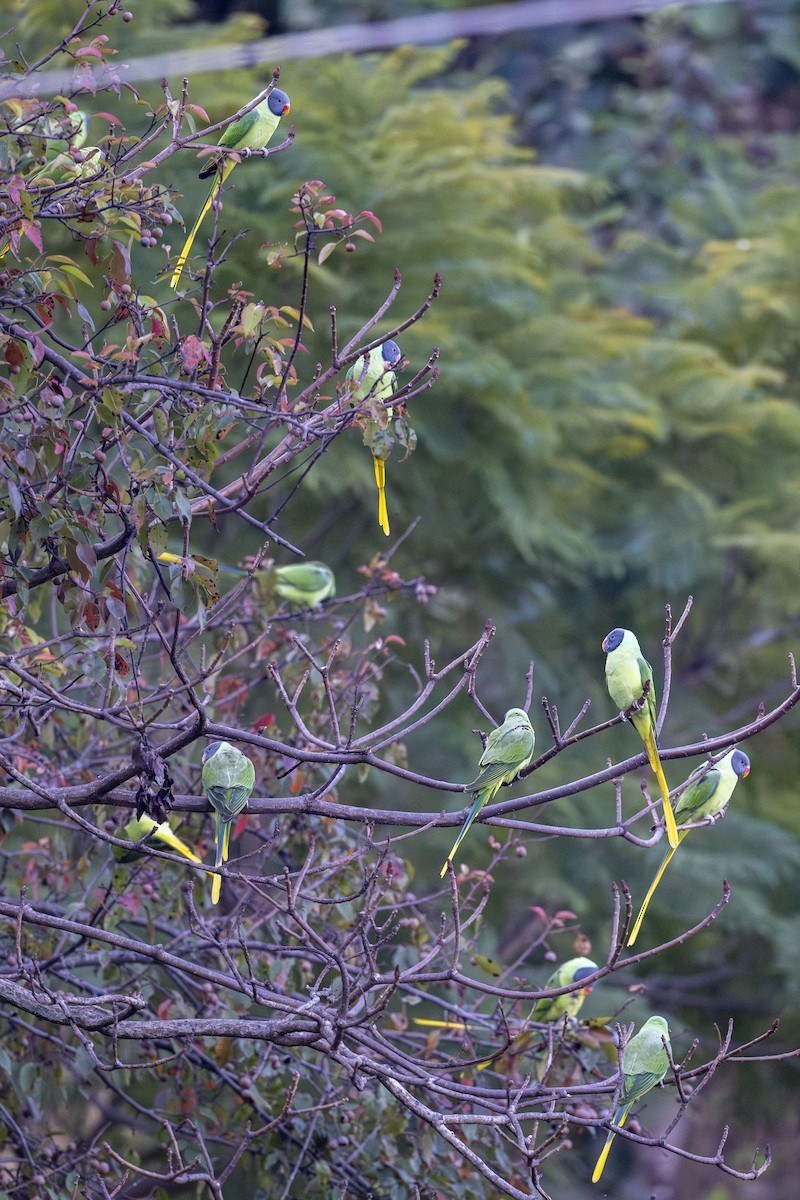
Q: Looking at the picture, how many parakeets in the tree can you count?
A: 12